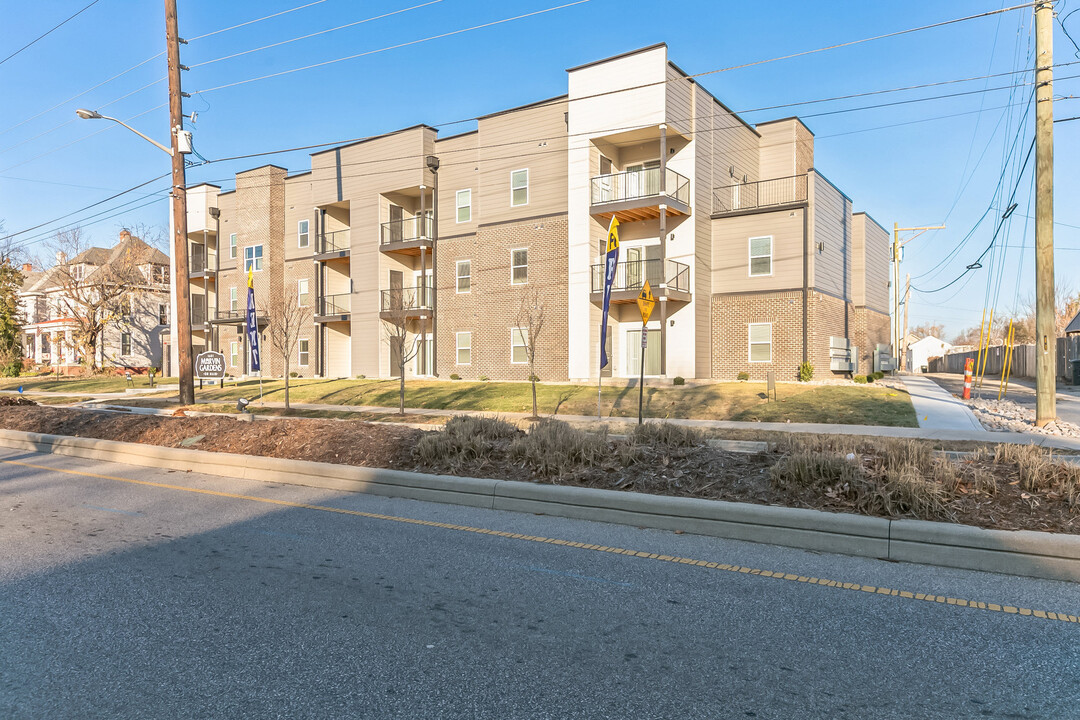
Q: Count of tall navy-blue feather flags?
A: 2